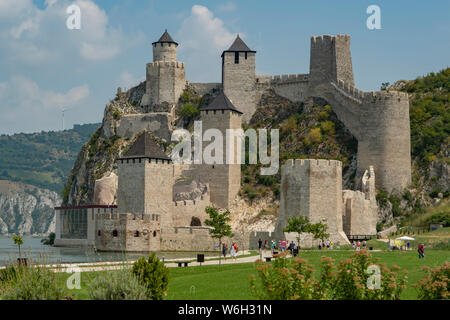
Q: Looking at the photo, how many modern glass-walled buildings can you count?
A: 1